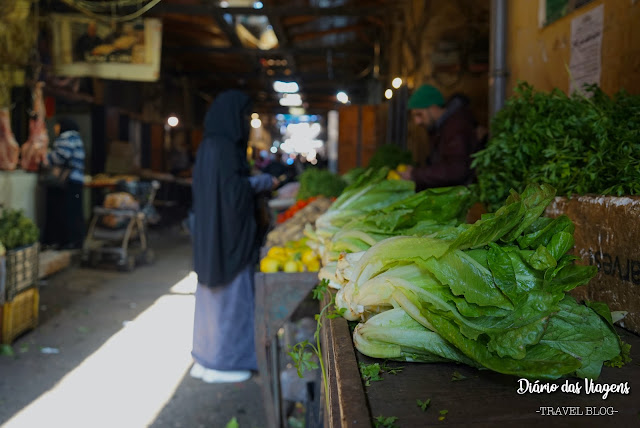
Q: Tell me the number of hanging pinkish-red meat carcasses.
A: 2